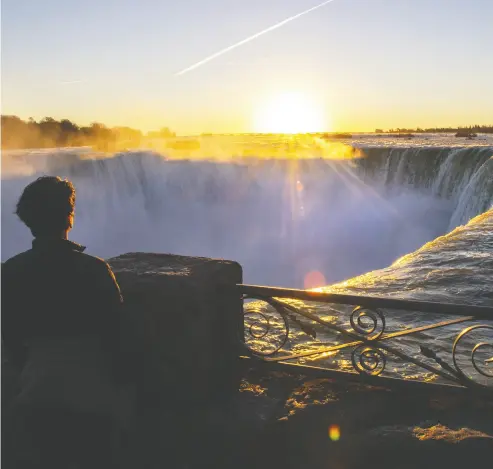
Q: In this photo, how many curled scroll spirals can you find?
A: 4